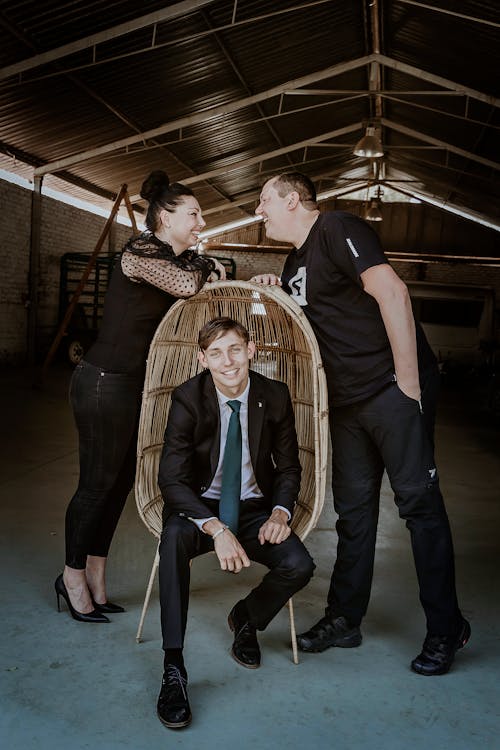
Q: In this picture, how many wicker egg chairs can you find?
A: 1